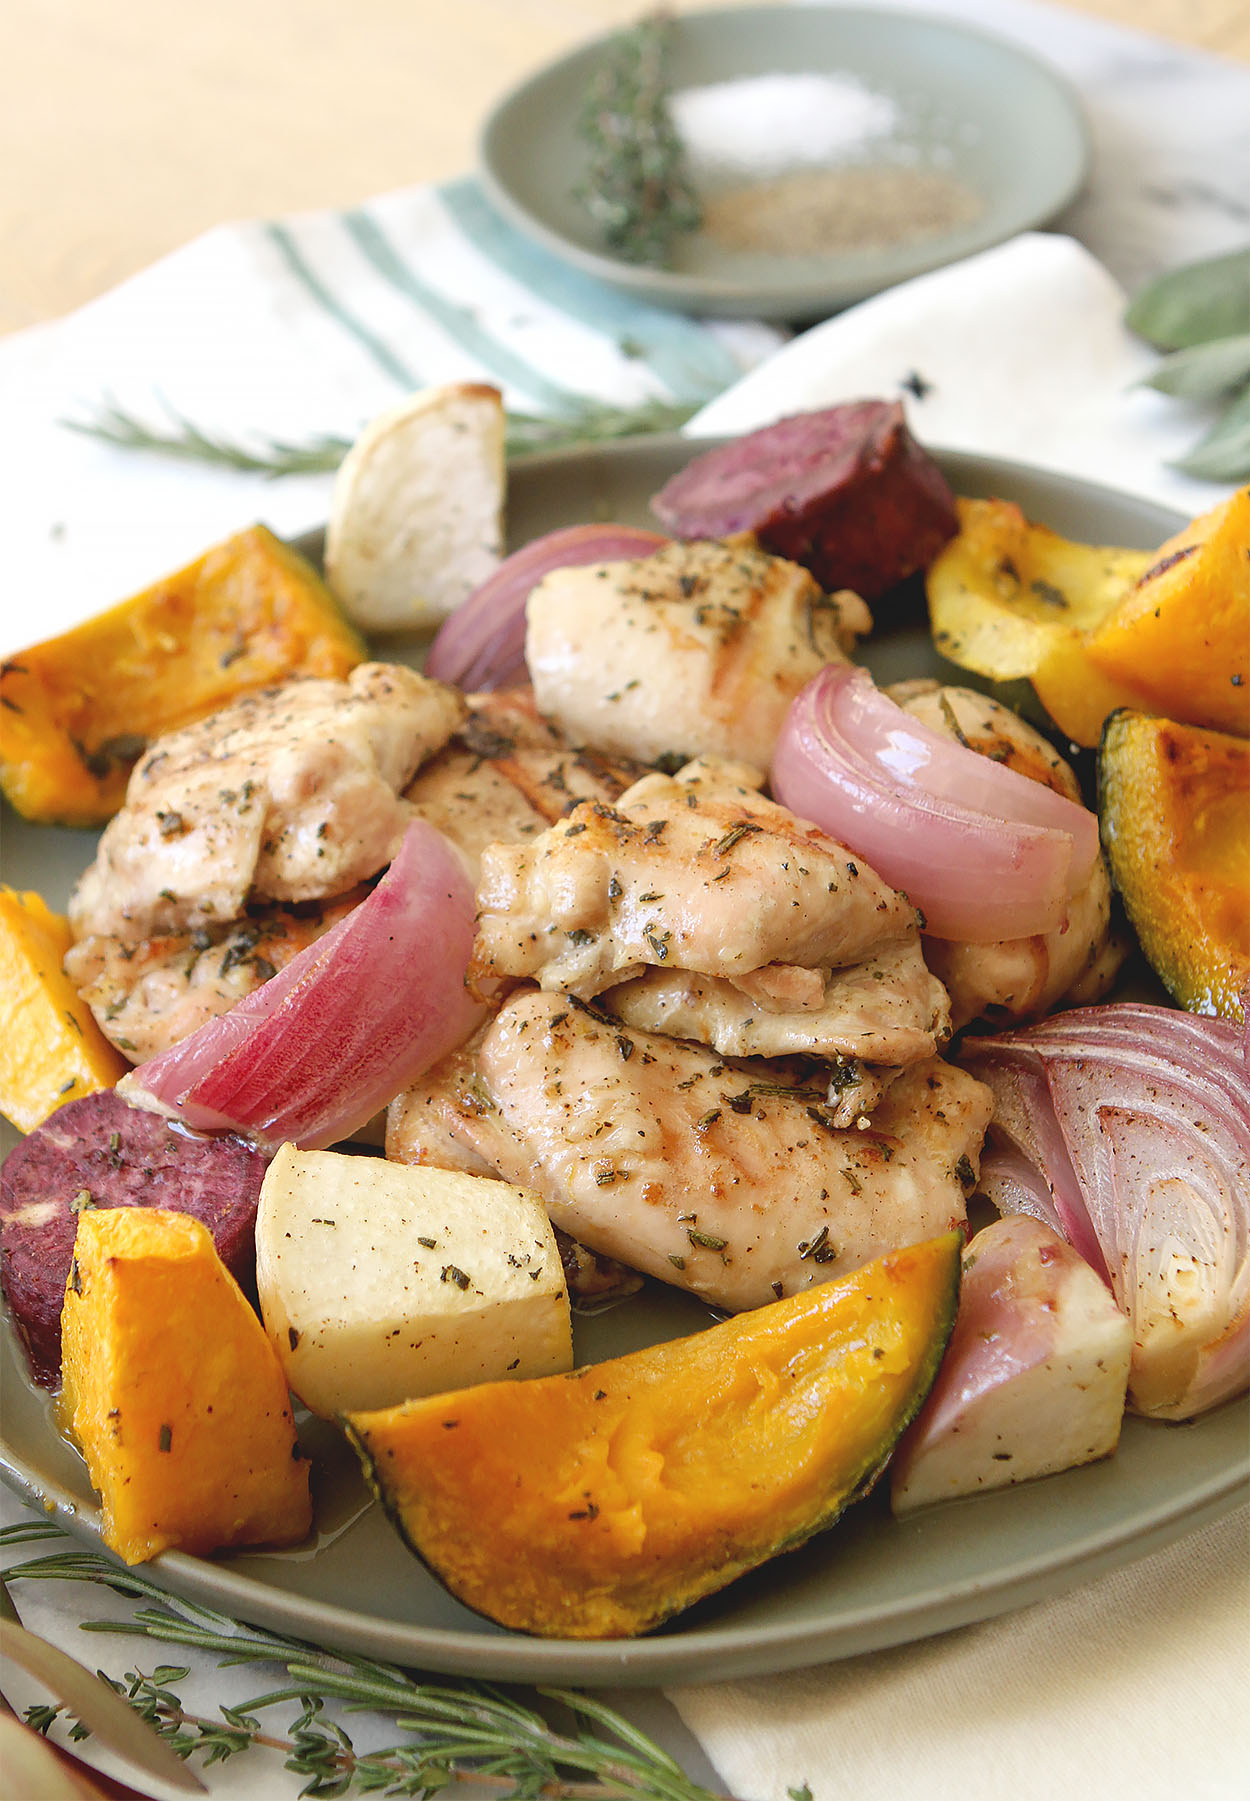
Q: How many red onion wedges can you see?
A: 4